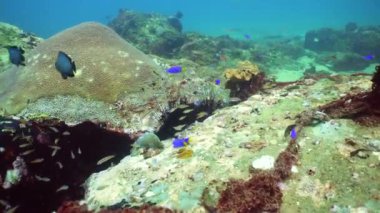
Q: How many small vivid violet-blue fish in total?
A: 6